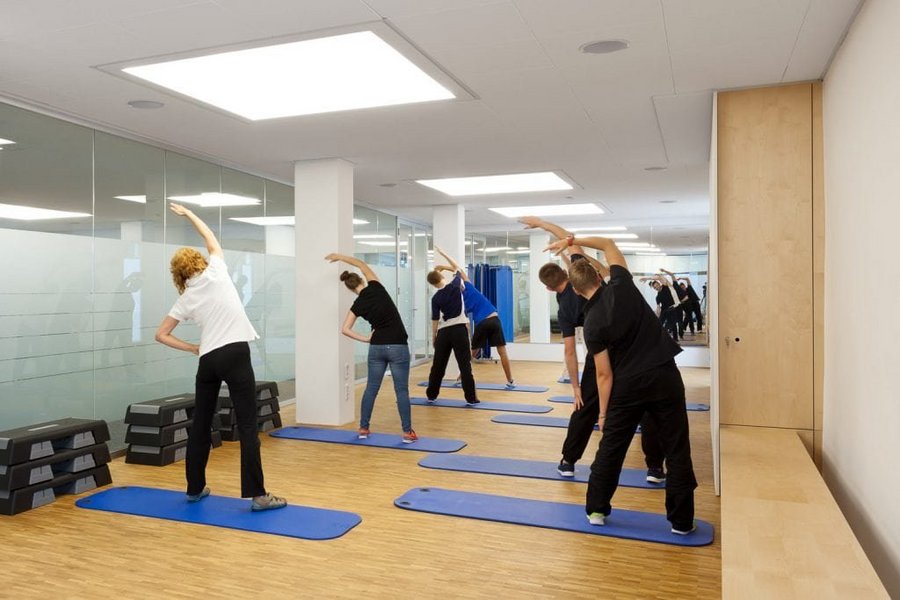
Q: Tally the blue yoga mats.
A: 9